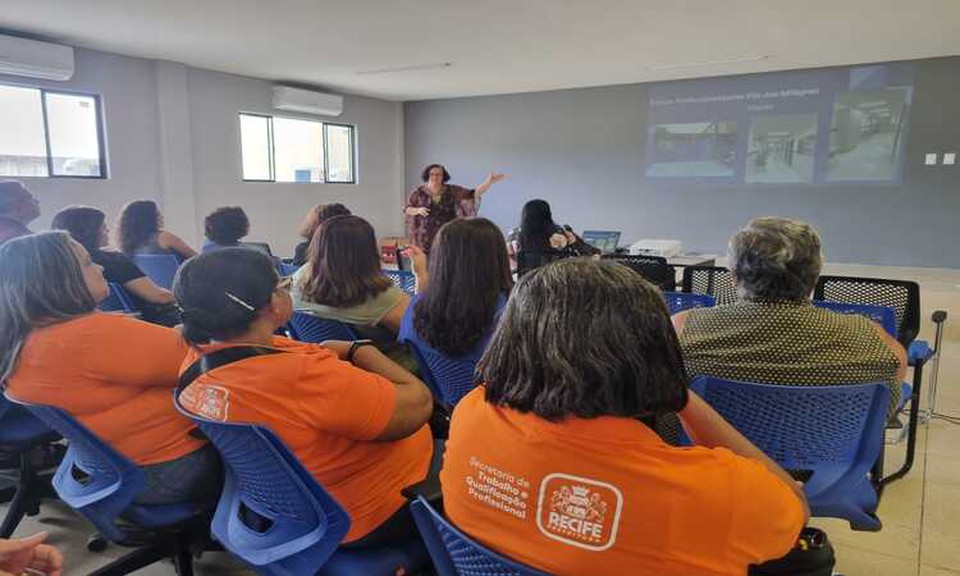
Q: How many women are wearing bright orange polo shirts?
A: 3